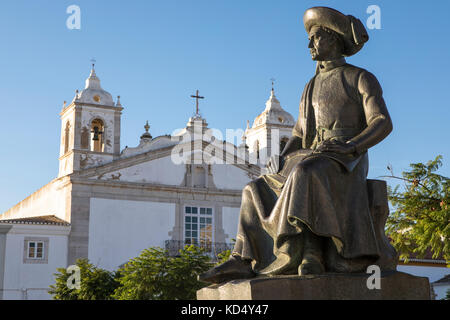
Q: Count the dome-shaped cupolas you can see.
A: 2